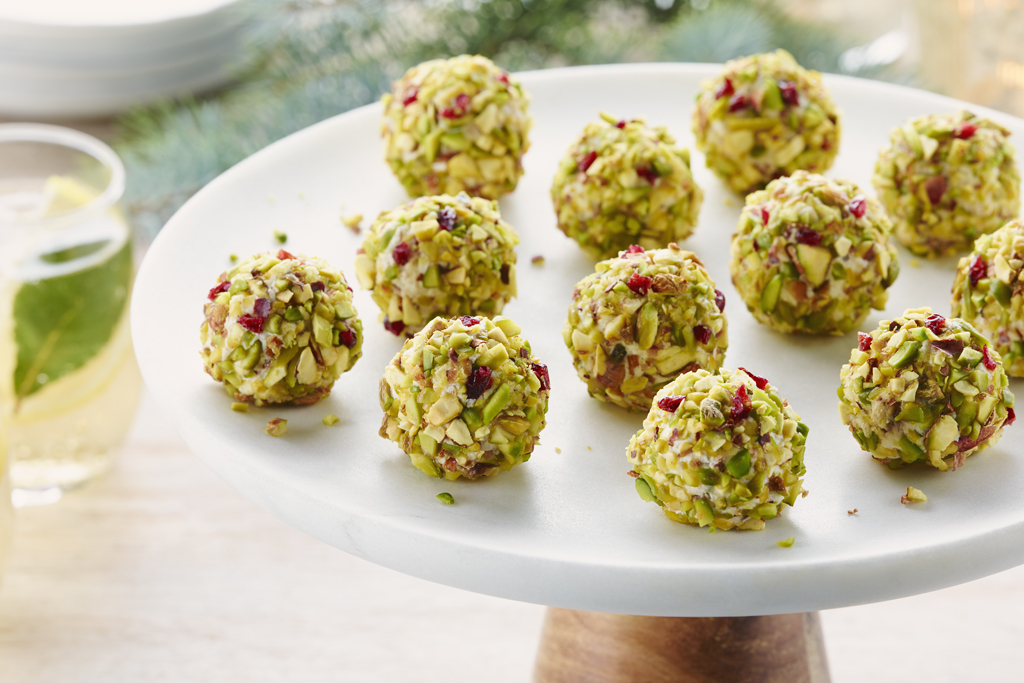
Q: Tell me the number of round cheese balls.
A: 12